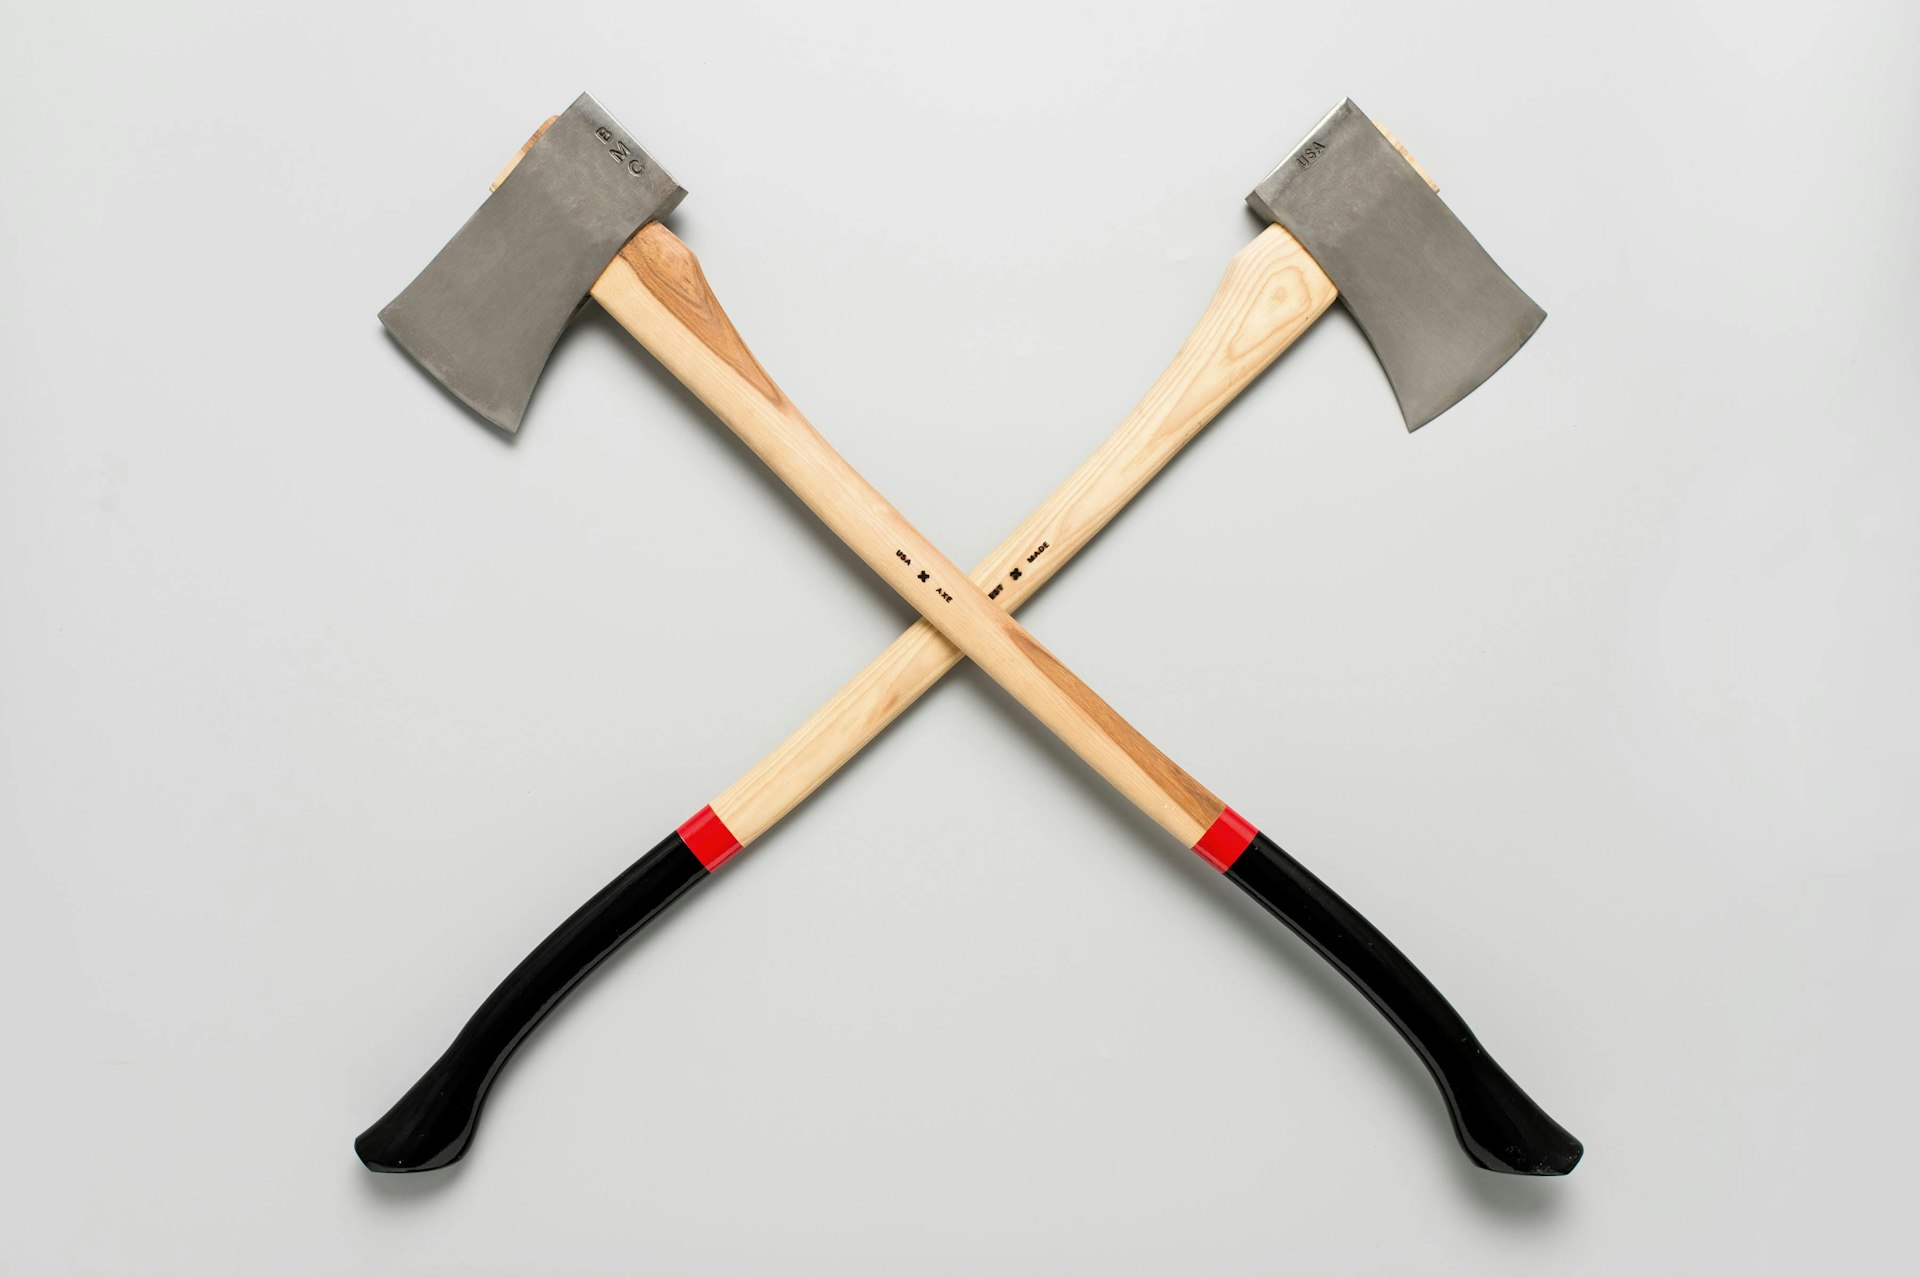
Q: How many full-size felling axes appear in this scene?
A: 2